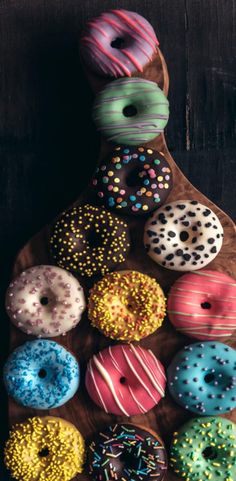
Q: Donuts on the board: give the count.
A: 14